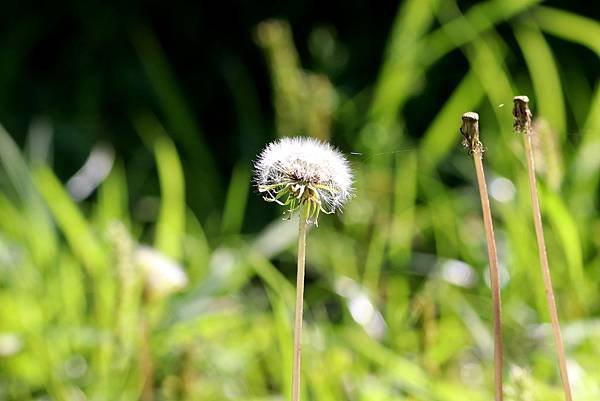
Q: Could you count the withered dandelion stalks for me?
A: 2